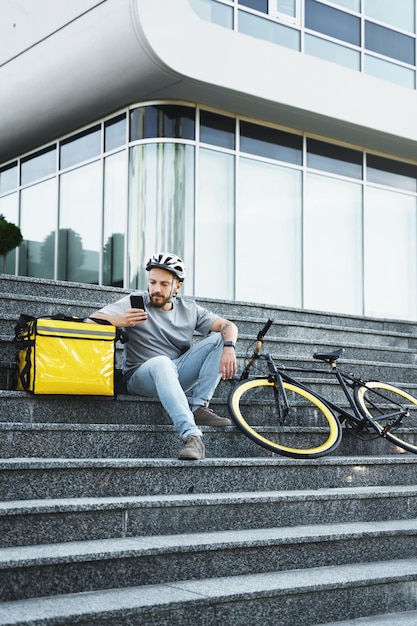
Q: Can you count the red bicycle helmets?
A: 0